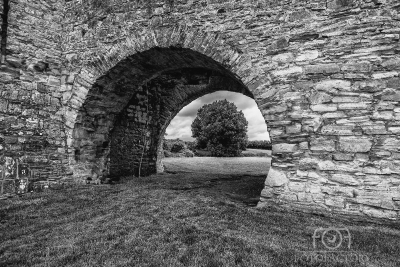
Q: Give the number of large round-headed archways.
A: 2